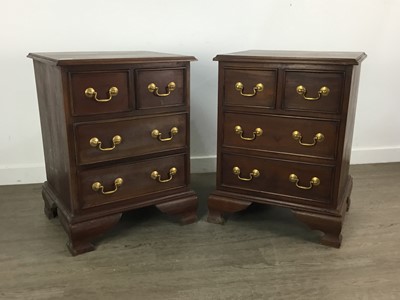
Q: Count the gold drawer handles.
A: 12